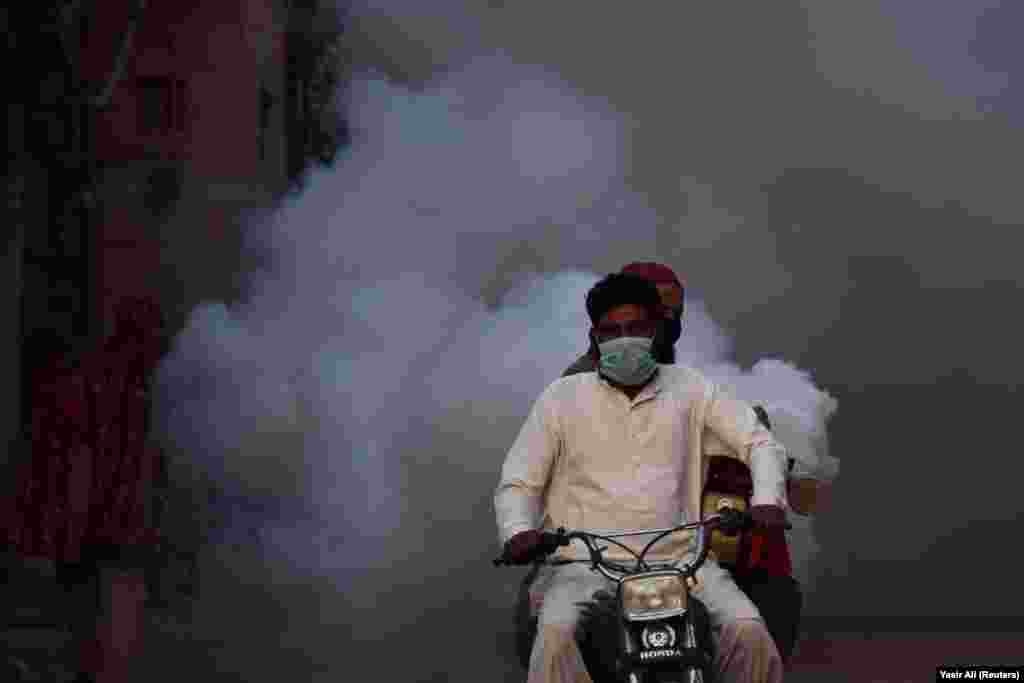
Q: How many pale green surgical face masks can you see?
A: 1